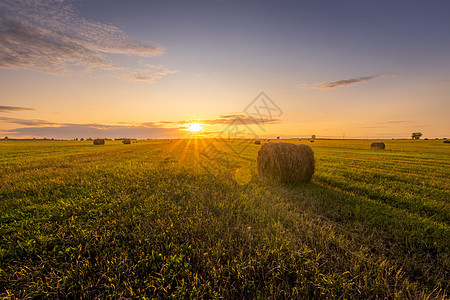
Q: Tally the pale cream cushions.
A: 0